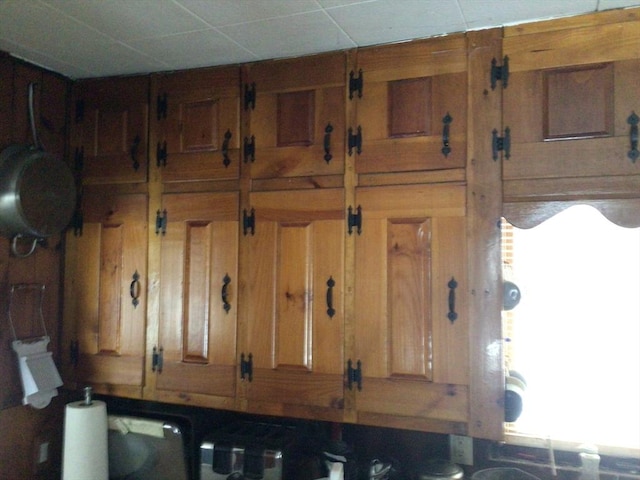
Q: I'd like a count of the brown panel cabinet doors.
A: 9